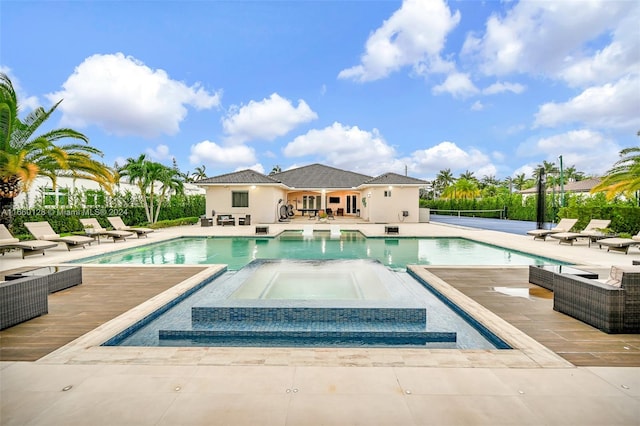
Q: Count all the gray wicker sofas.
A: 2